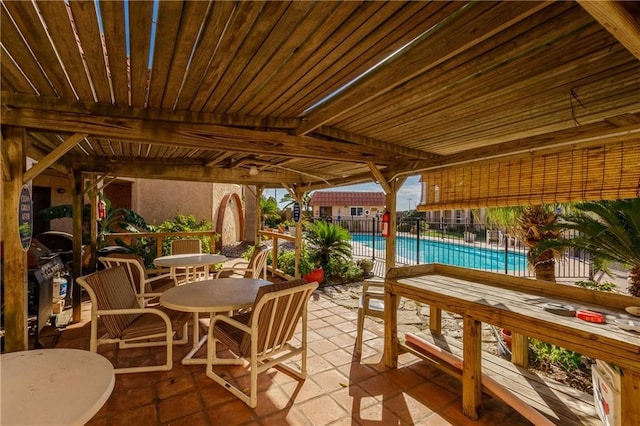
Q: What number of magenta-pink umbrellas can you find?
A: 0